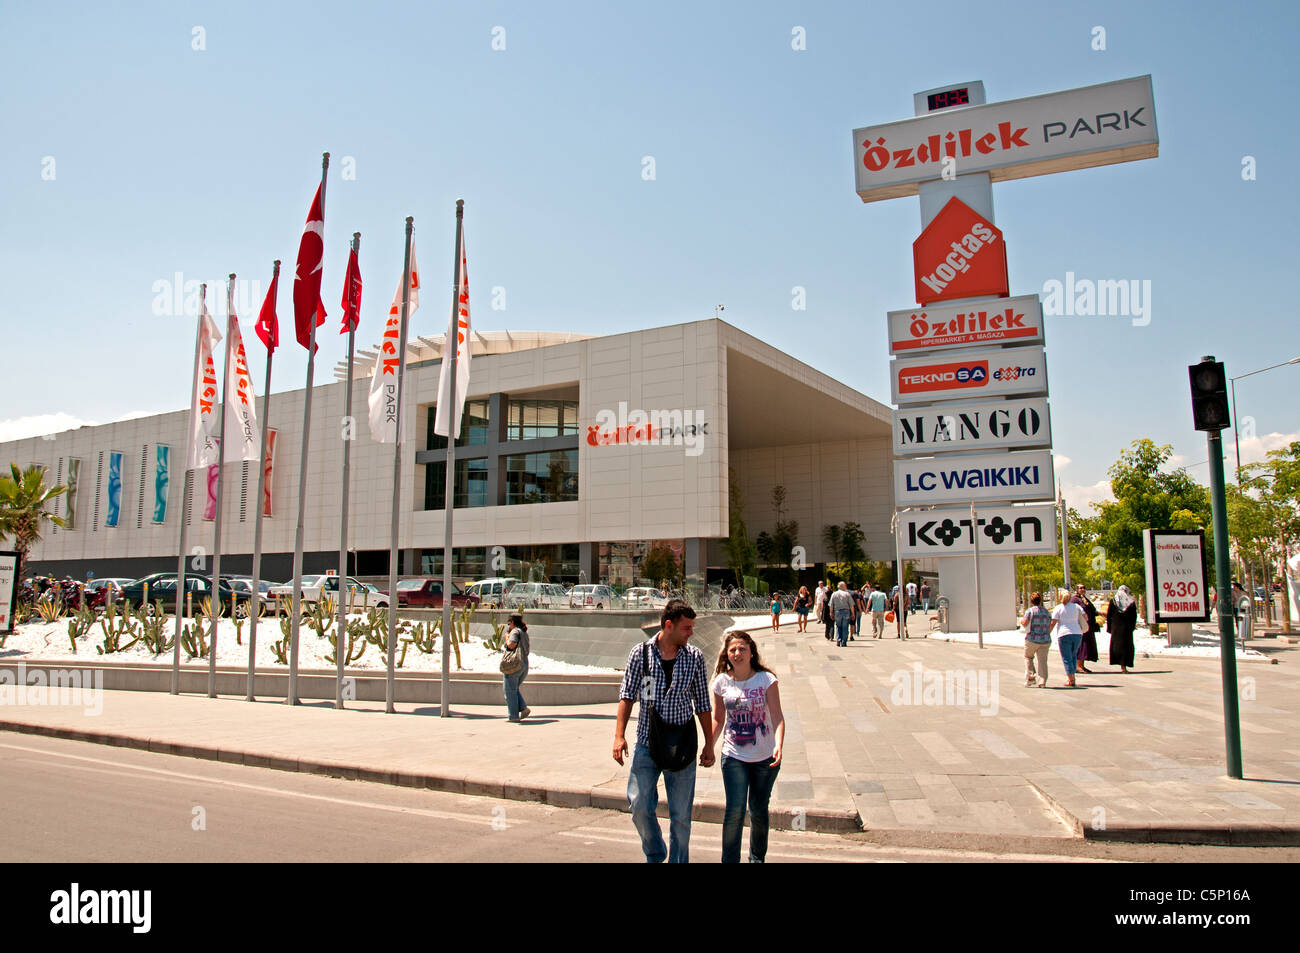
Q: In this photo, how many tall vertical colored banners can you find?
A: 5